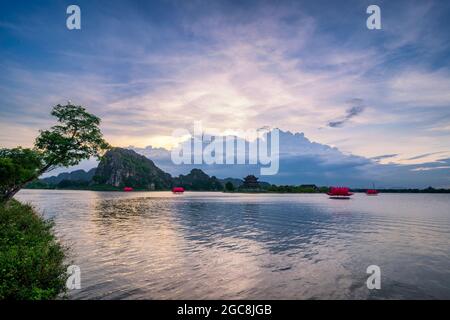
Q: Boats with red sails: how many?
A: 4